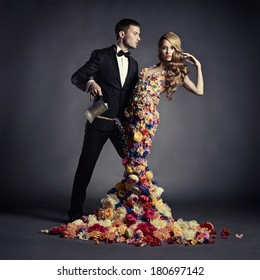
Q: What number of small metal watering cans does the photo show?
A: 1